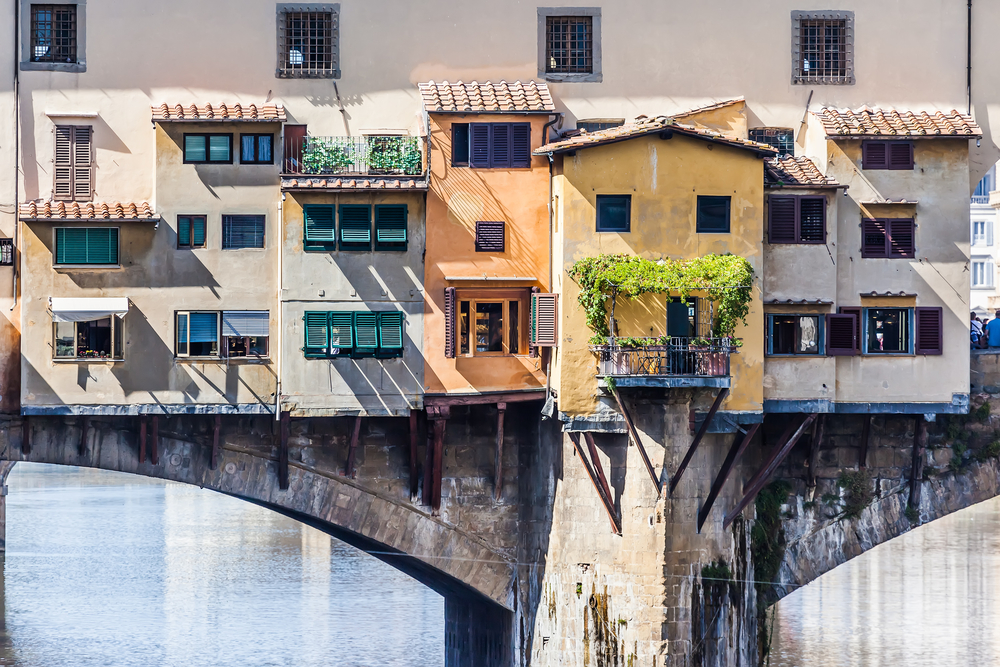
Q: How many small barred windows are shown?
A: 4